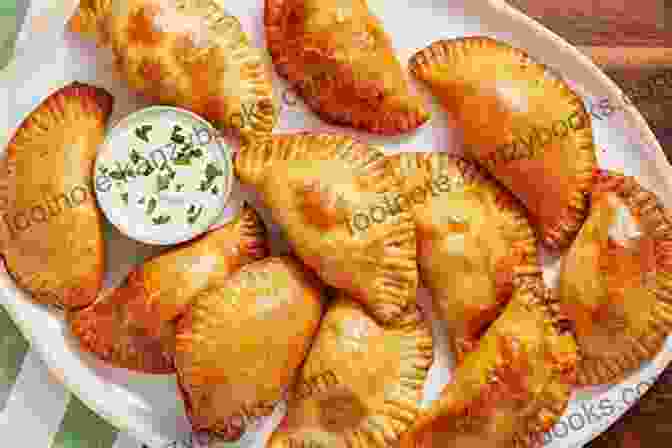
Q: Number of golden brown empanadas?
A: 11